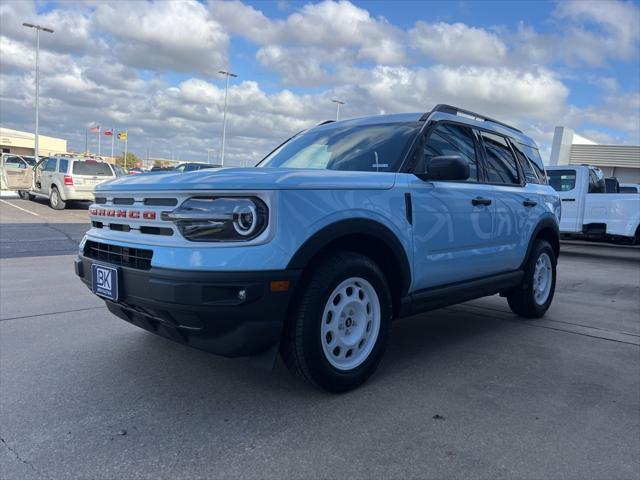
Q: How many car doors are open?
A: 1